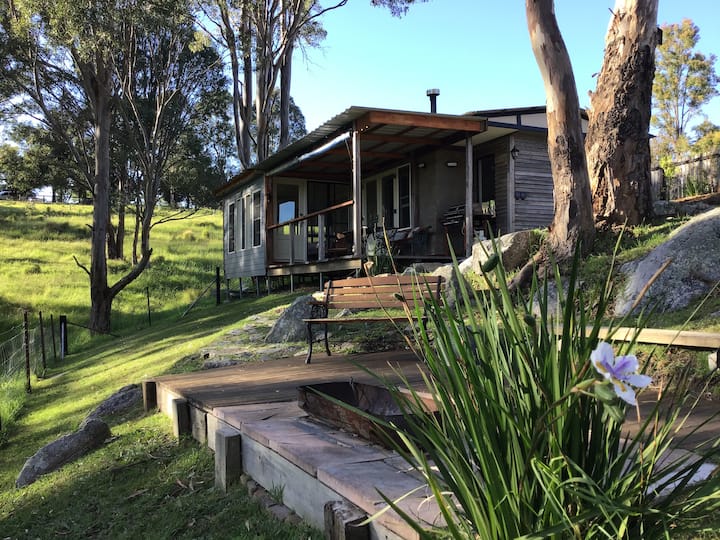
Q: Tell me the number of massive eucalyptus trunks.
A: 2